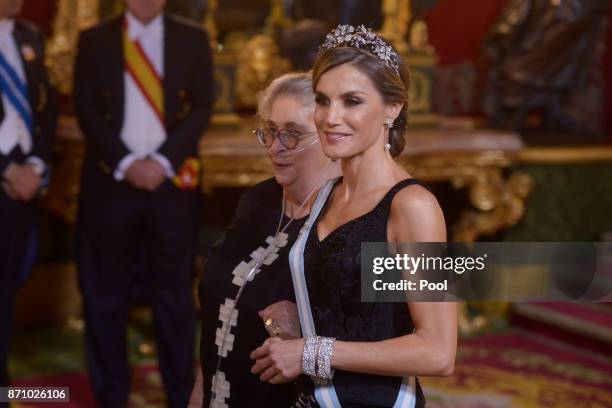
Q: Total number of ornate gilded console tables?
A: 1